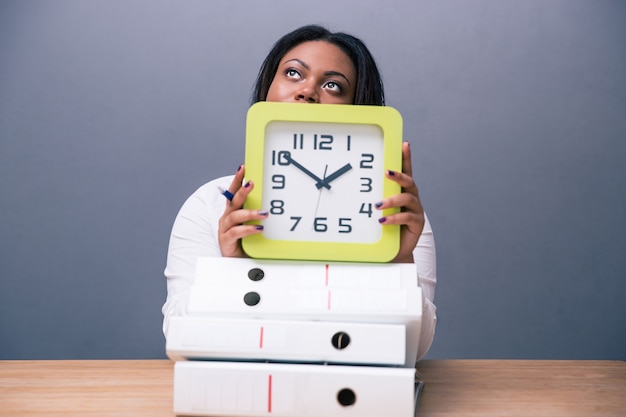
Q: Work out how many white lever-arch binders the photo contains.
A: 4